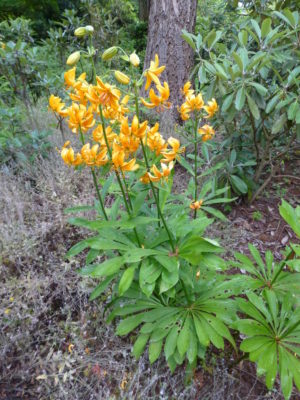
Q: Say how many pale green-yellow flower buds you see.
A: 6